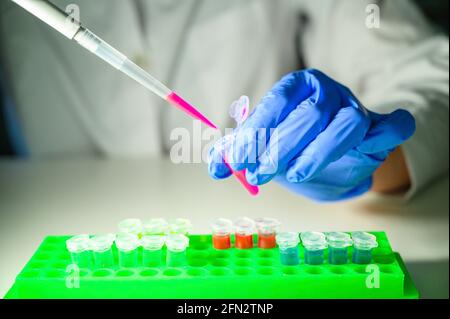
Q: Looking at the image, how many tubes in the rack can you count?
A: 15